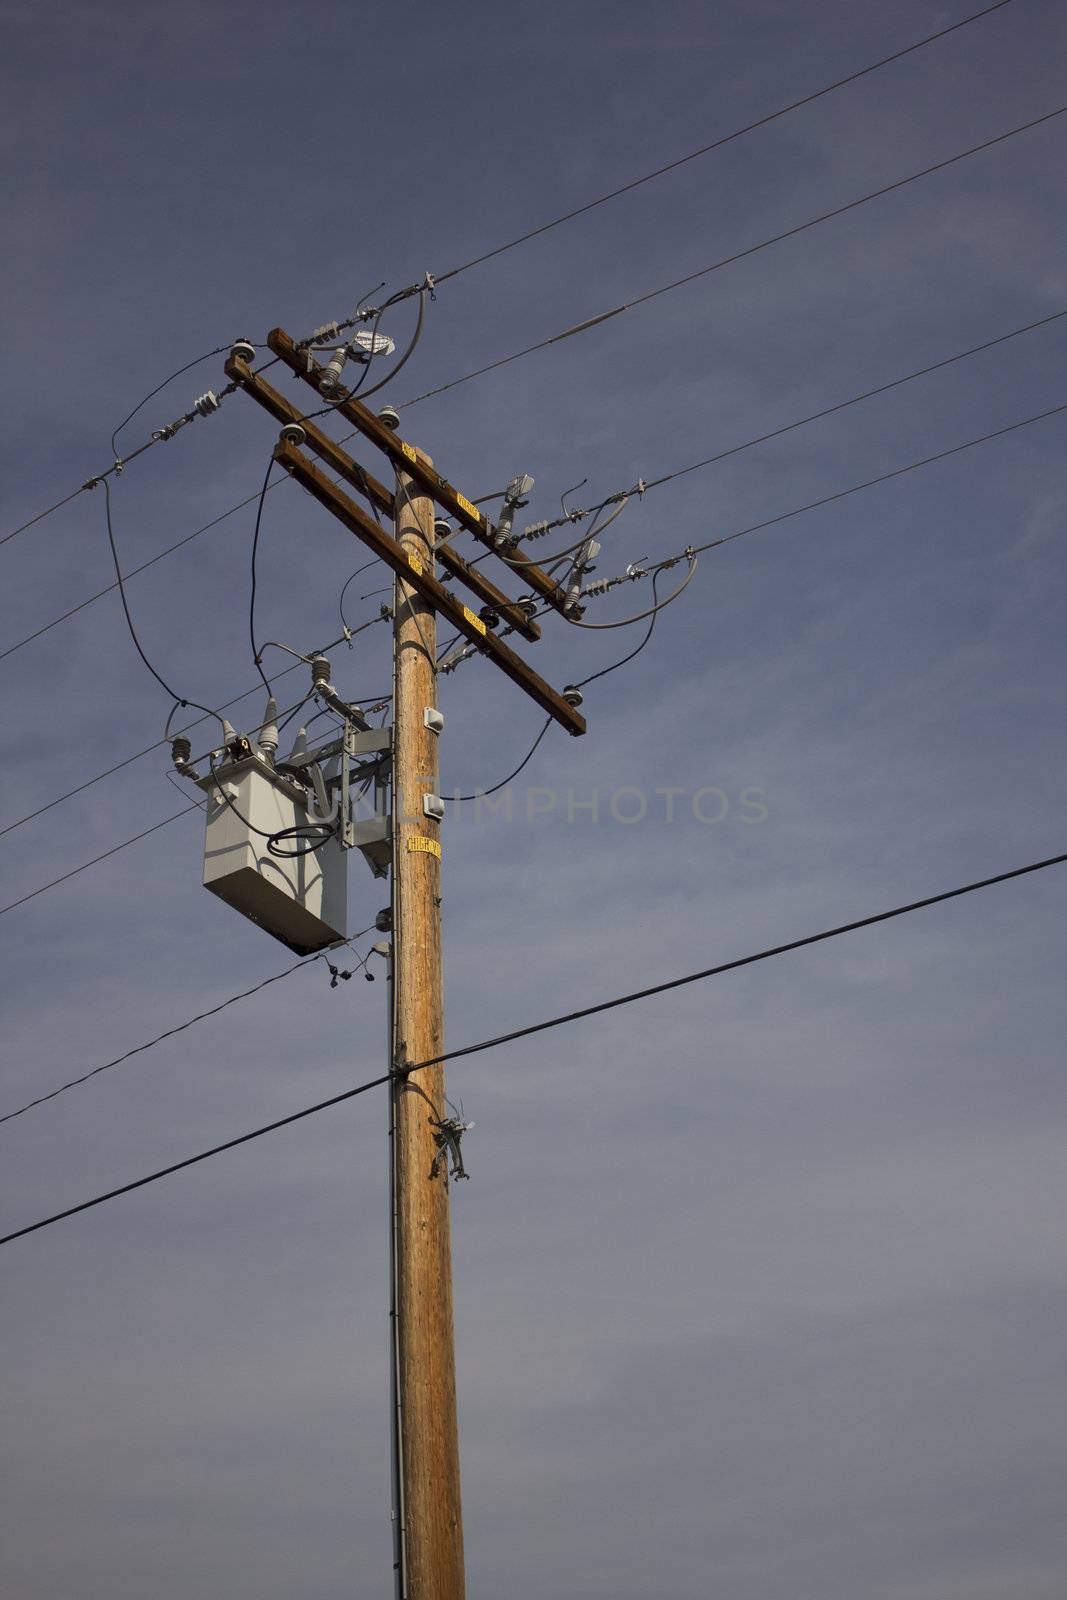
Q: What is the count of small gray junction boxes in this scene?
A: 2